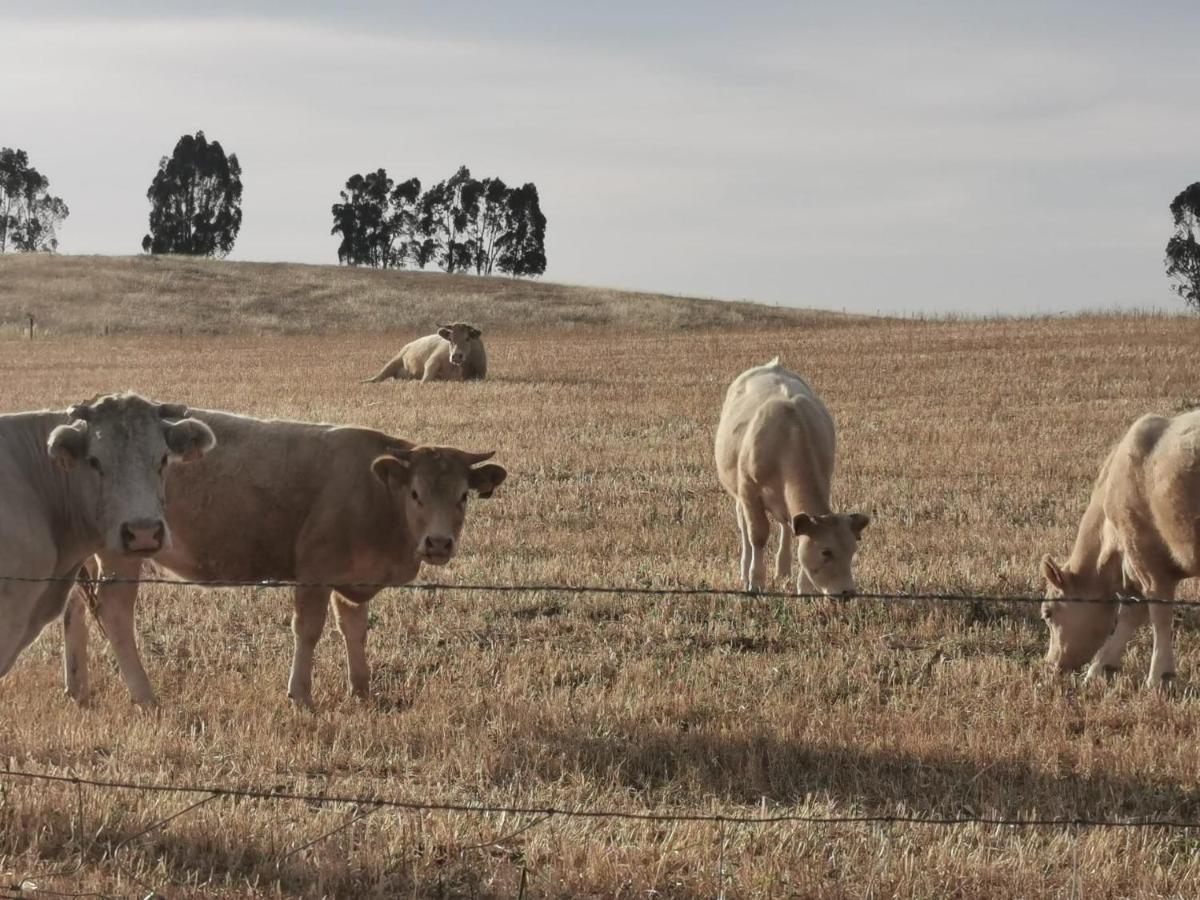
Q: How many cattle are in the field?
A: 5